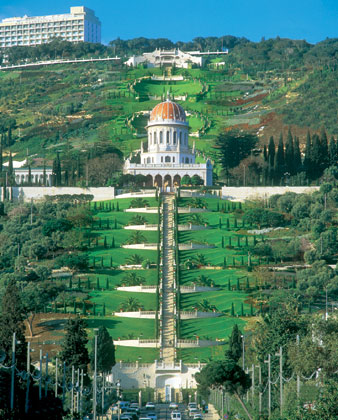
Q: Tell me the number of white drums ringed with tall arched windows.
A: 1